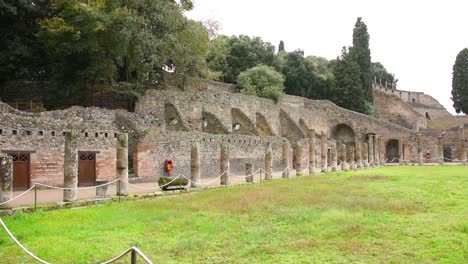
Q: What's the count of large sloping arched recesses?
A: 6